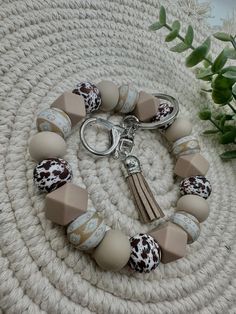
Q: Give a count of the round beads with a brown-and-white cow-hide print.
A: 5